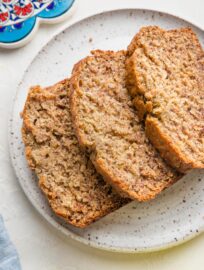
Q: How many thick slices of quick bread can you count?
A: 3